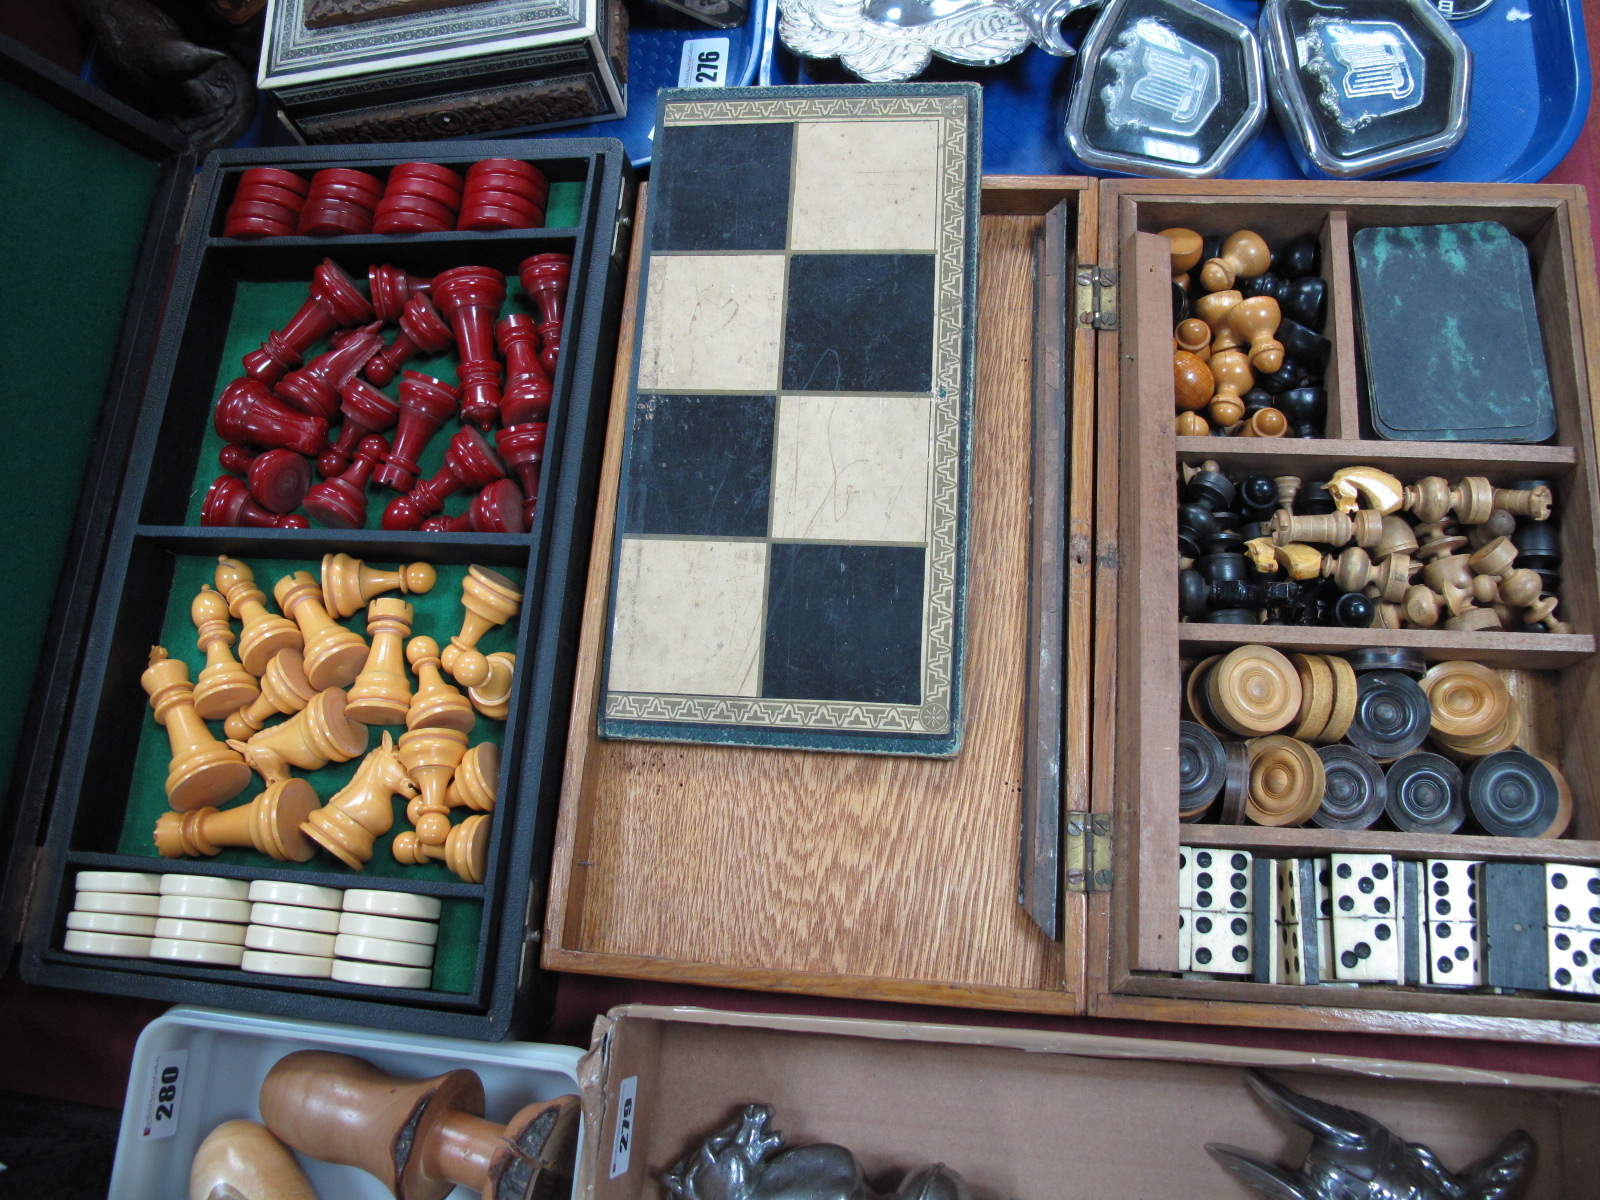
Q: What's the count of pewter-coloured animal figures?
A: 2